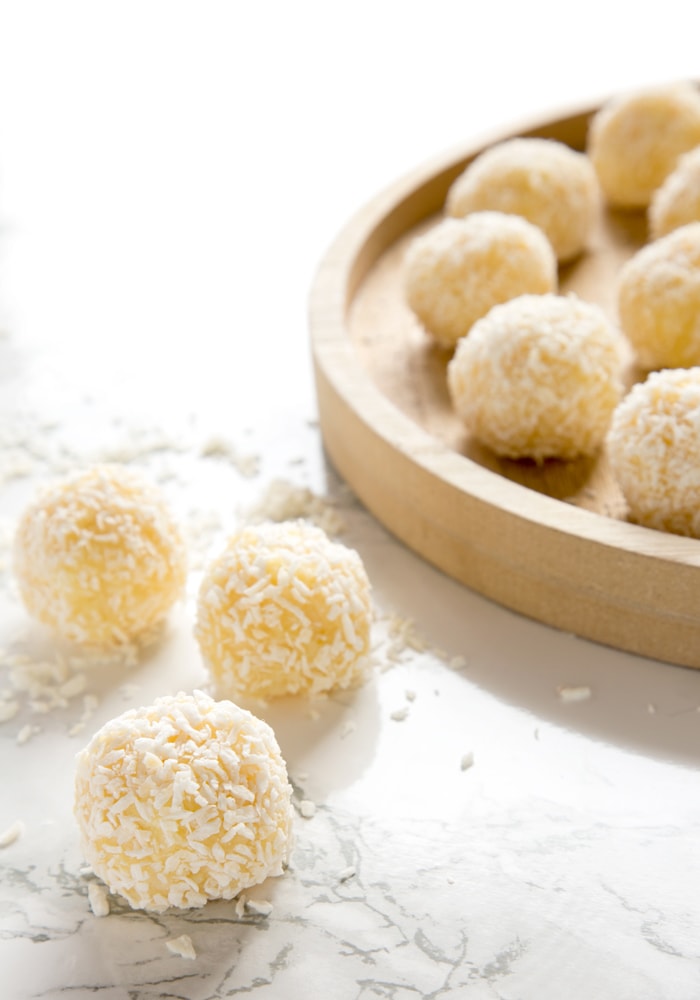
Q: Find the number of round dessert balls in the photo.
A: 10